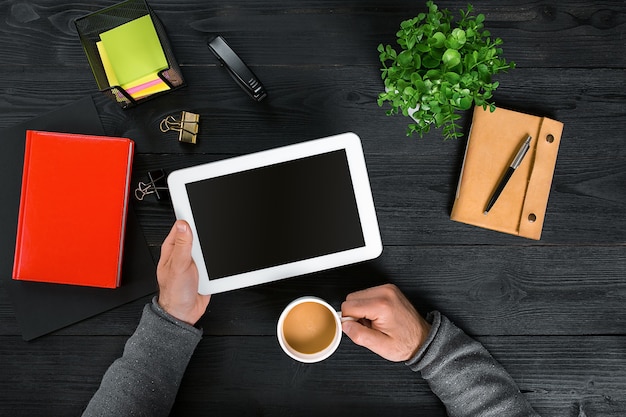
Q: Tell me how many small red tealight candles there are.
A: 0